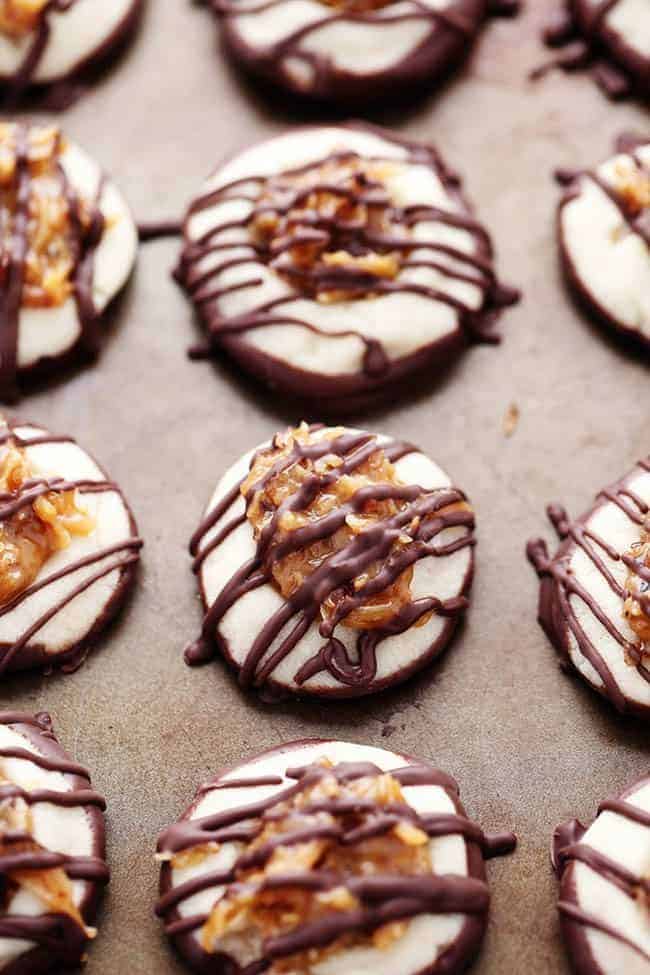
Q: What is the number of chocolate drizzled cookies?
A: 12